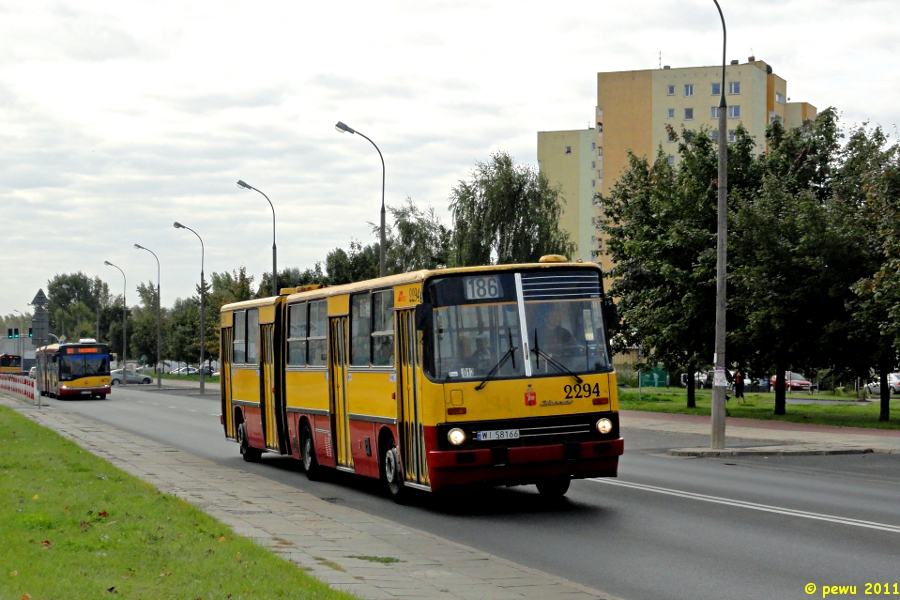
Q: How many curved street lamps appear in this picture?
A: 6